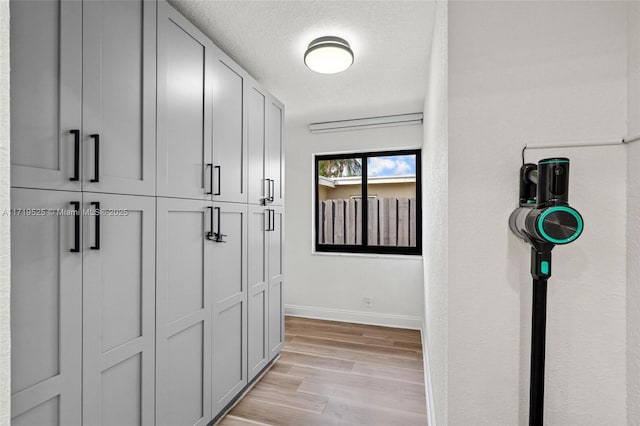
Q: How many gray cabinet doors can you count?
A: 12